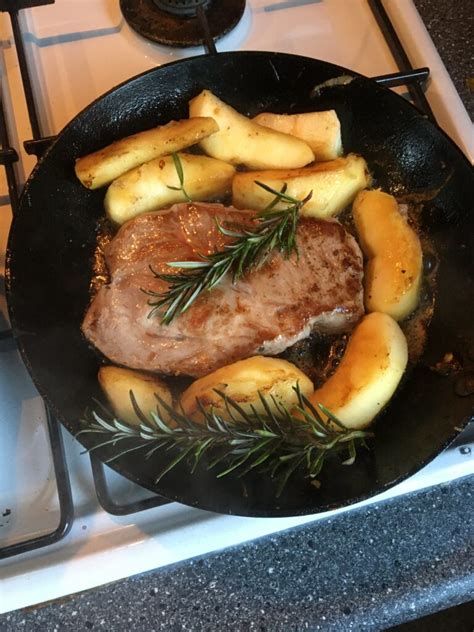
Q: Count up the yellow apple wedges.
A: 9